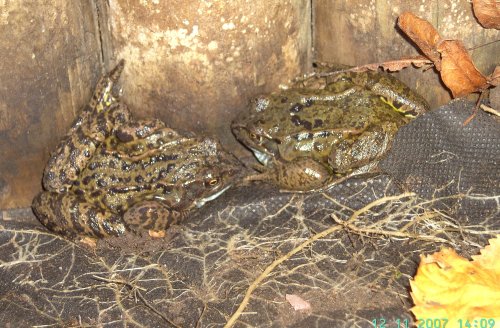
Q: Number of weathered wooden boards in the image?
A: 3